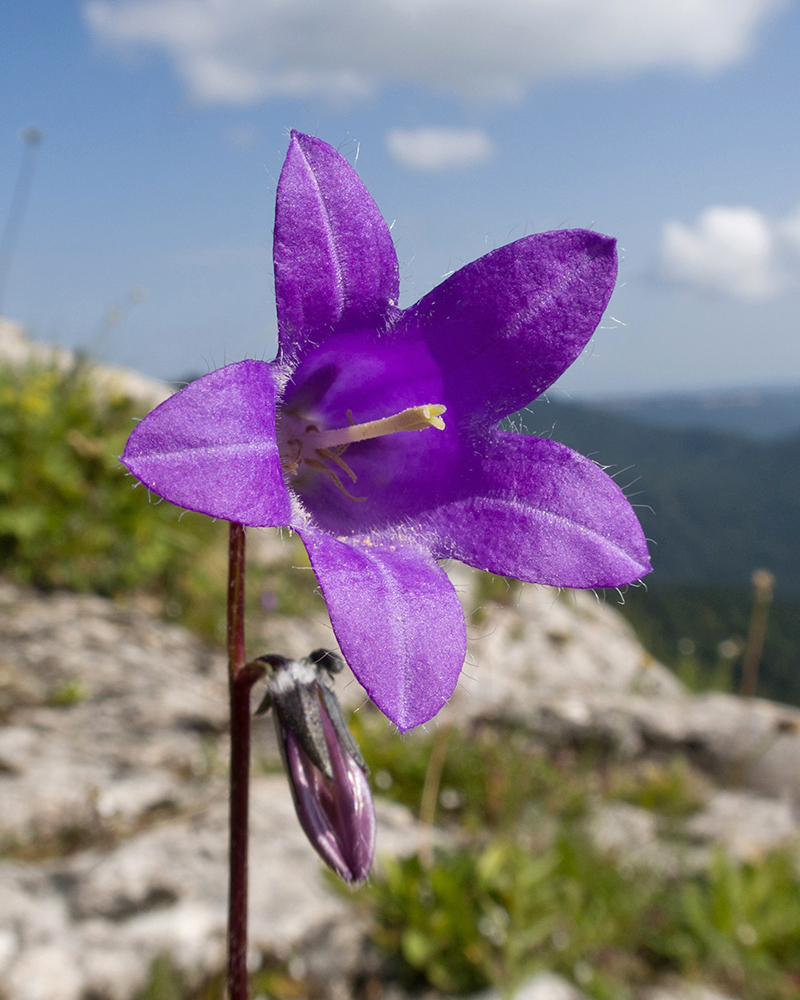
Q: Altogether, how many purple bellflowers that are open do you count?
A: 1